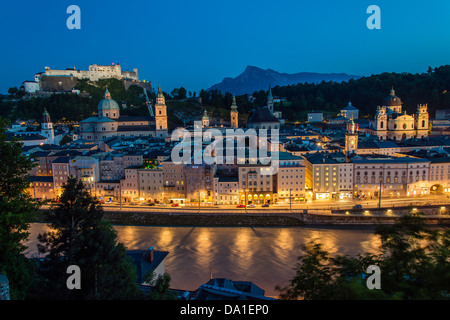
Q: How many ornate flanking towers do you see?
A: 2